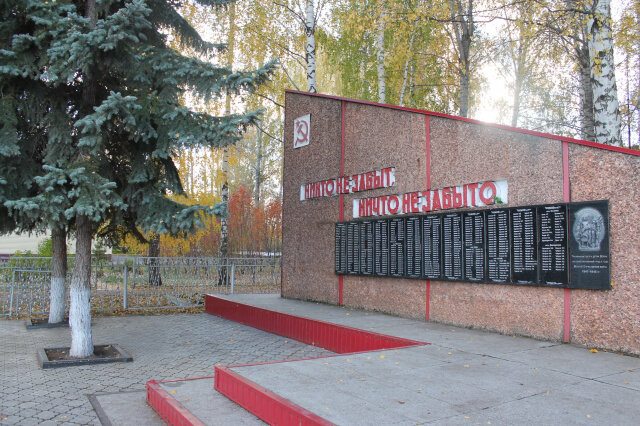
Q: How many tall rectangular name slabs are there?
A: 12